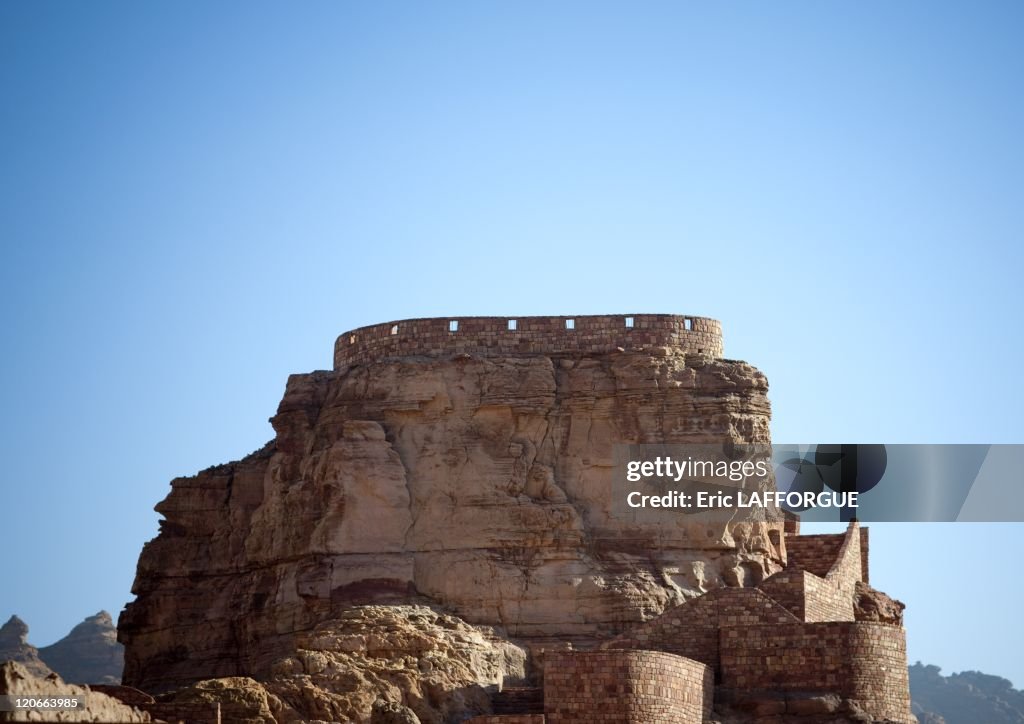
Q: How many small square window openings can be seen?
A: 7